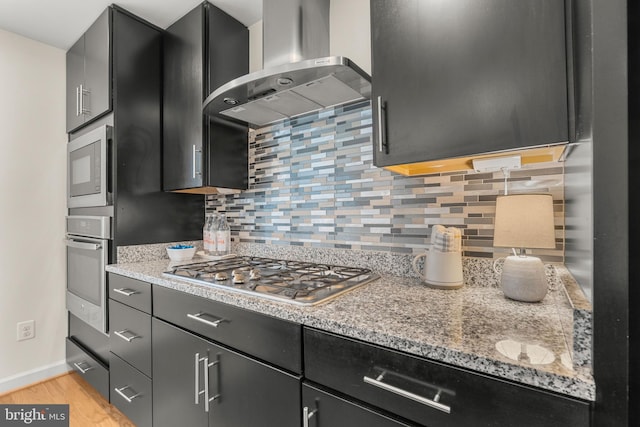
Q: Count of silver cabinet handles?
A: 13